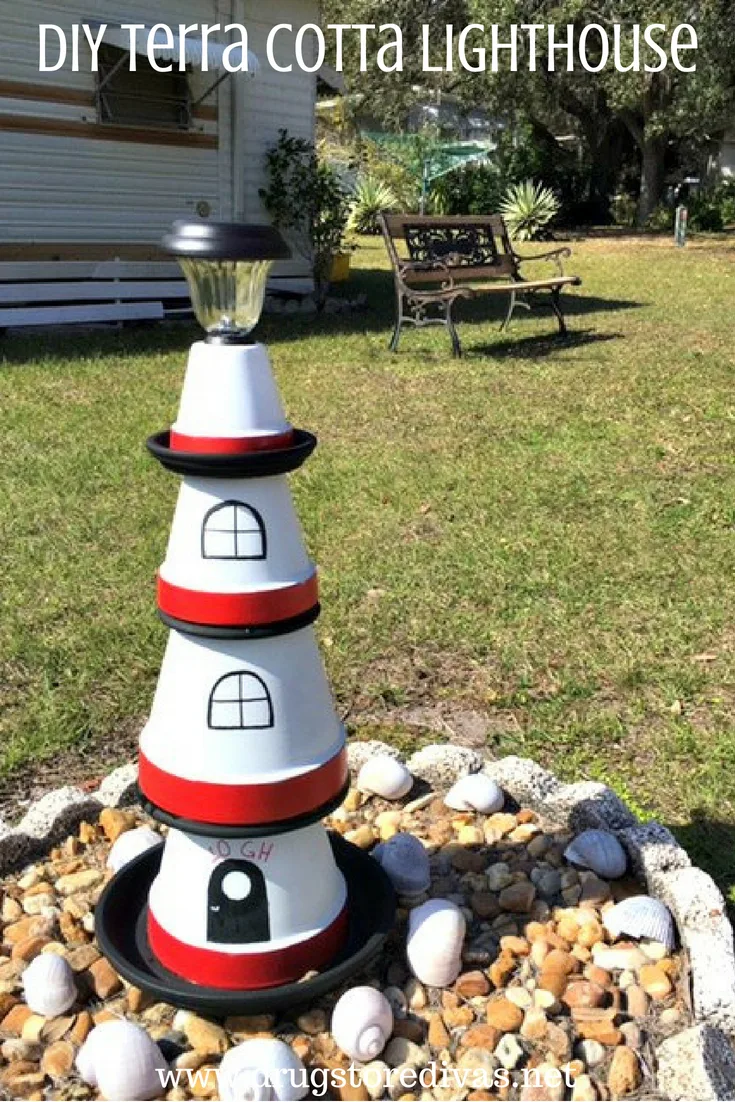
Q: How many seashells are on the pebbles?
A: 11